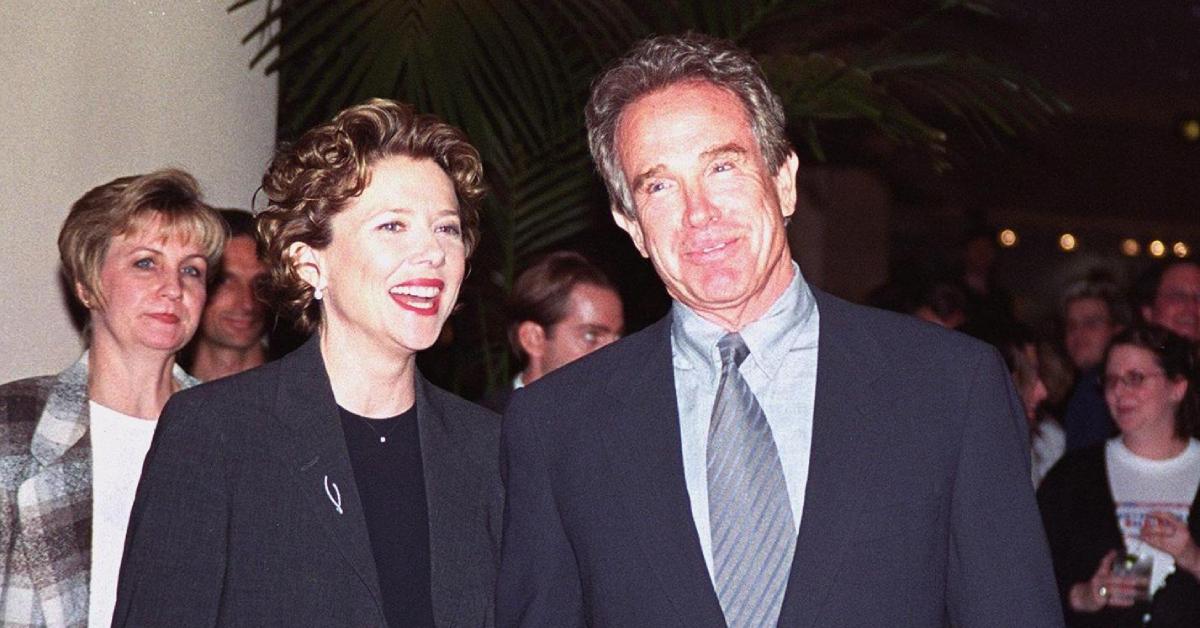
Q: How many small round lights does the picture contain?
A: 5